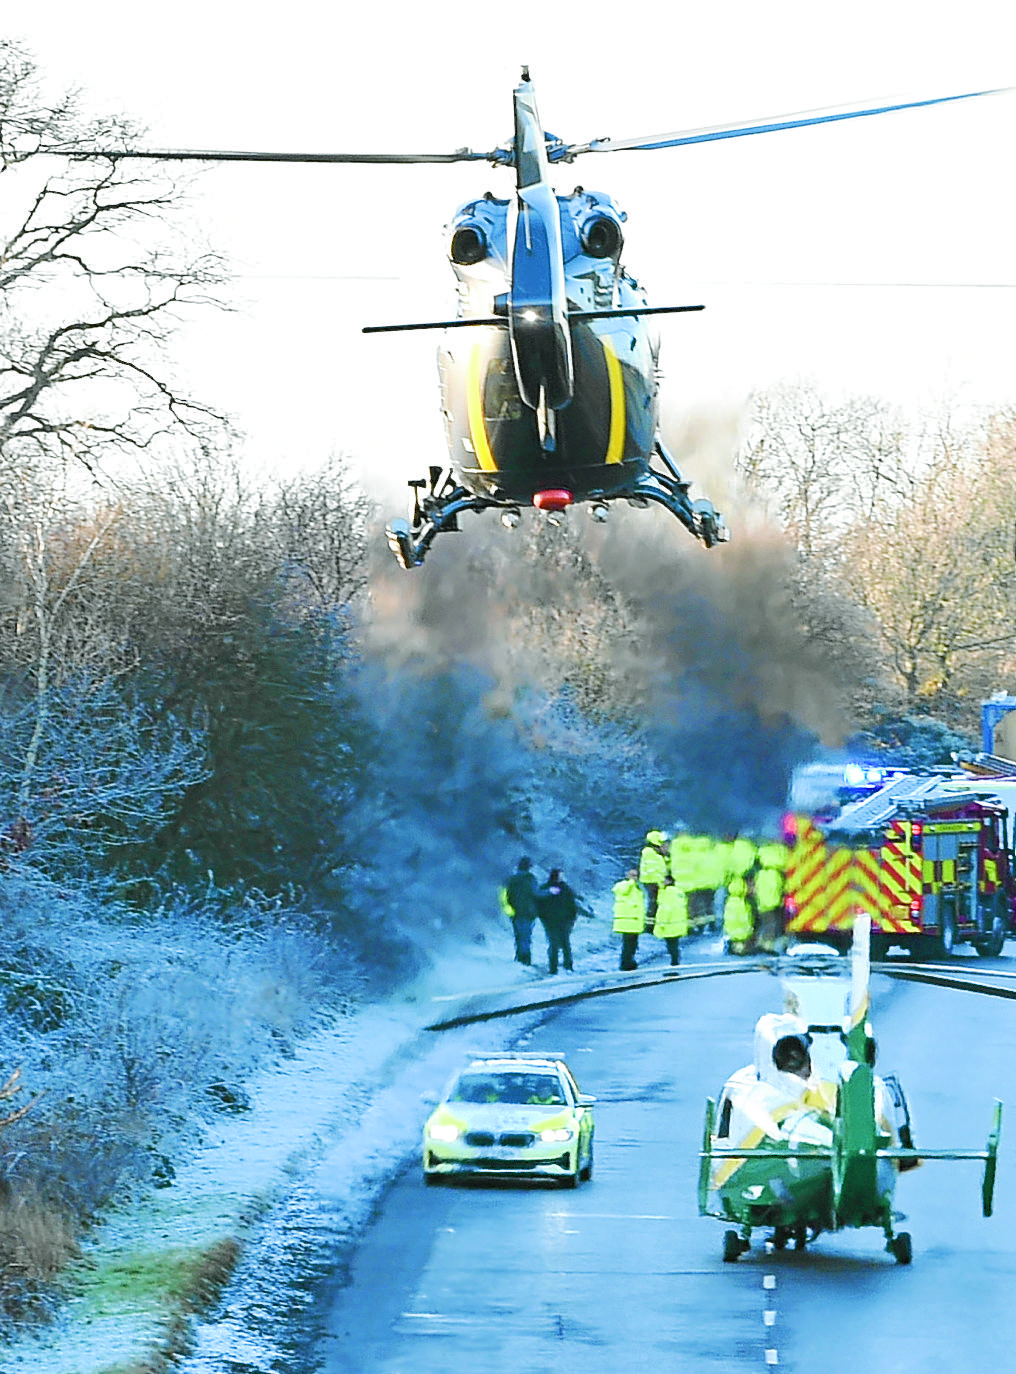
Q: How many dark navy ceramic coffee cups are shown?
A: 0